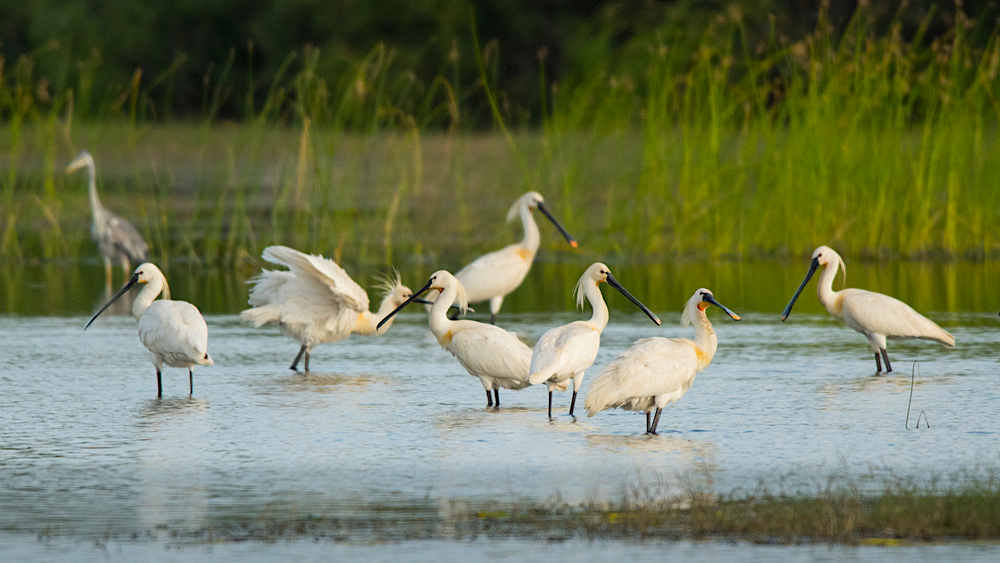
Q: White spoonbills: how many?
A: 7